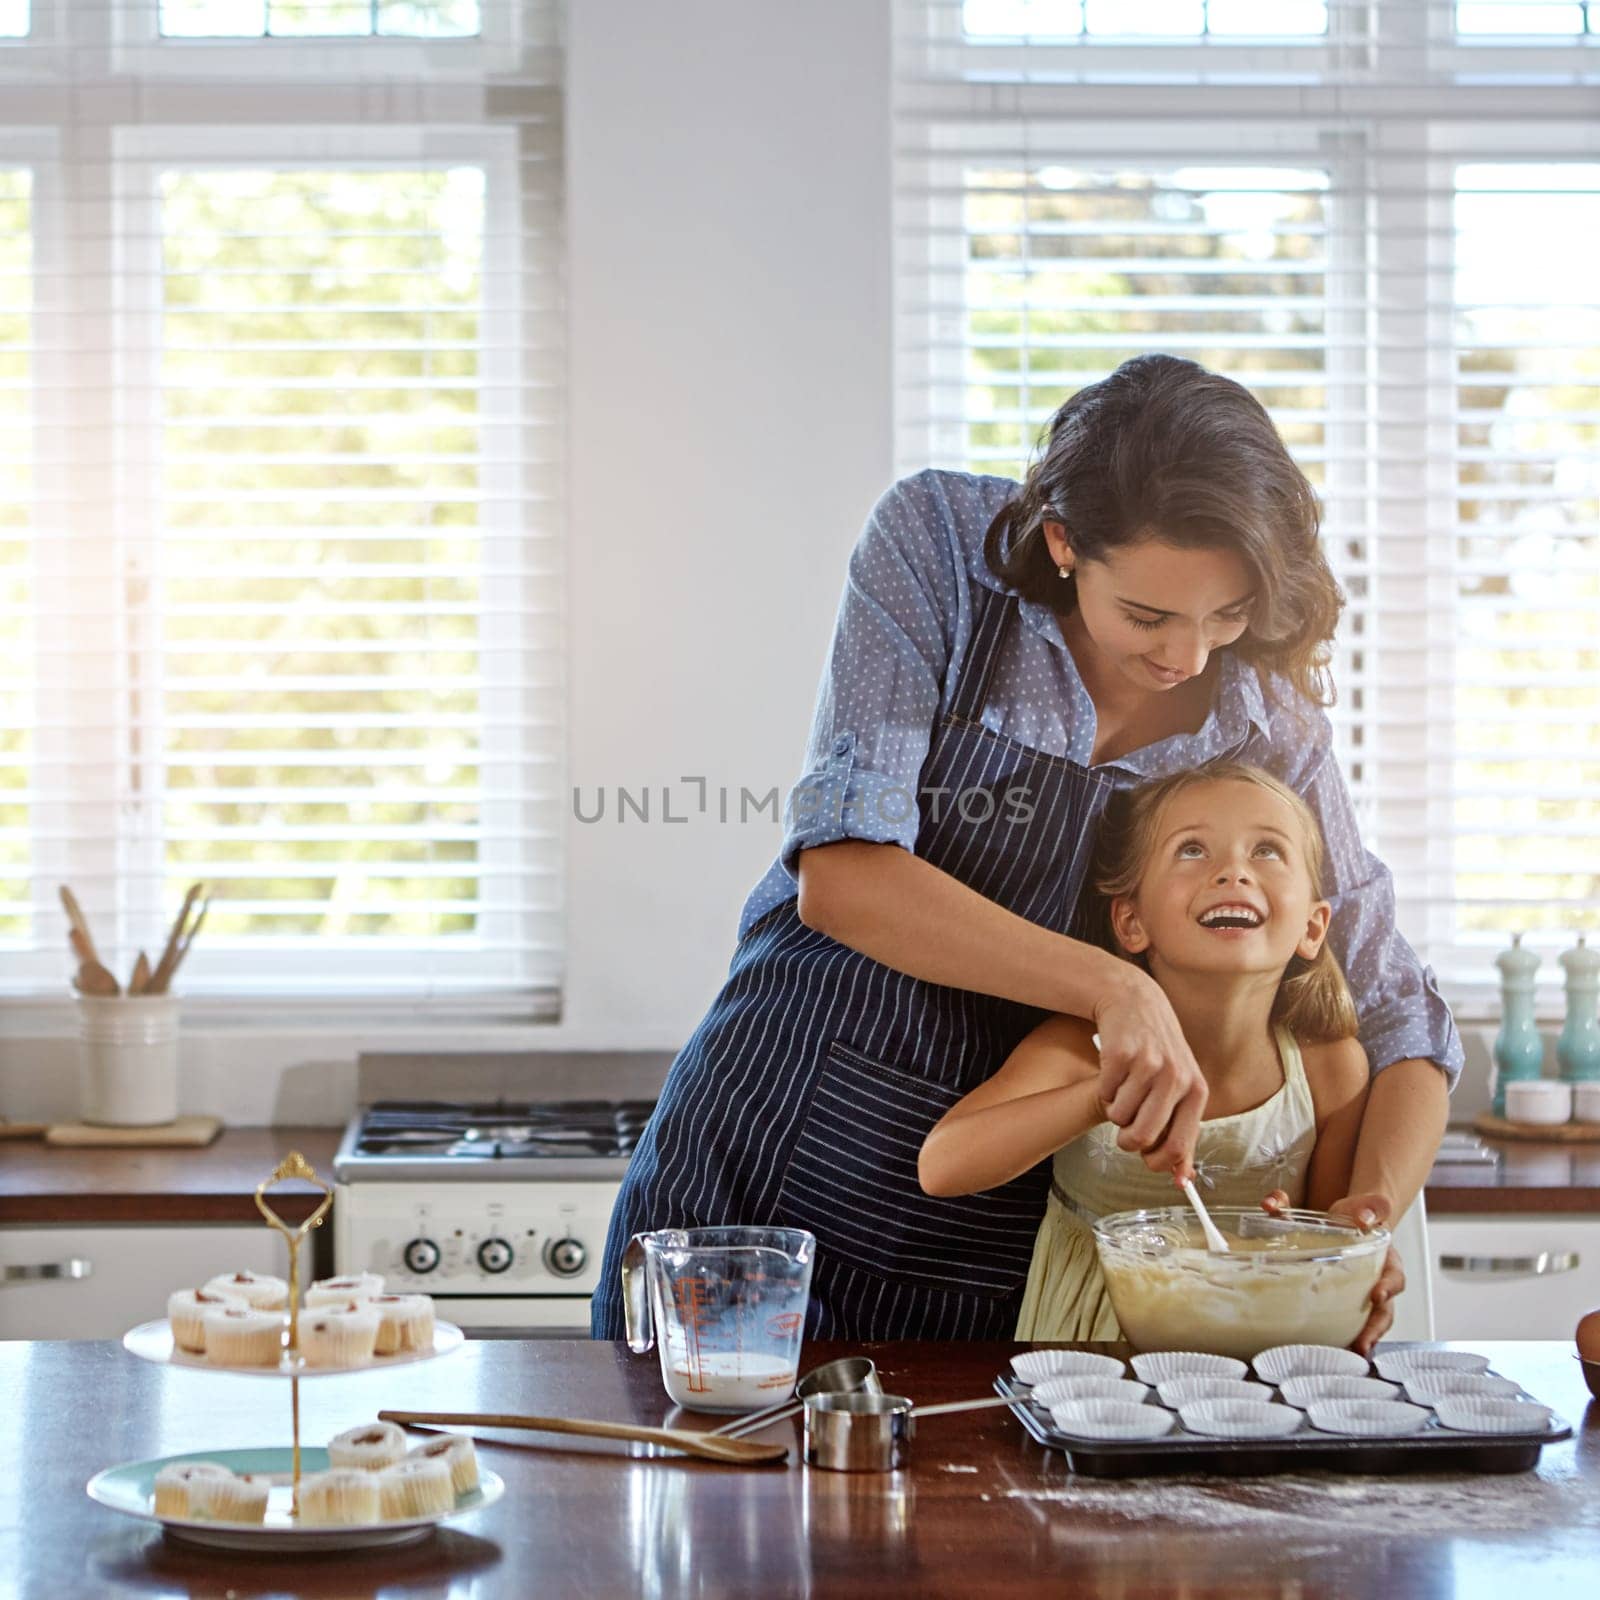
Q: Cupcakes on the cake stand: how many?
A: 12